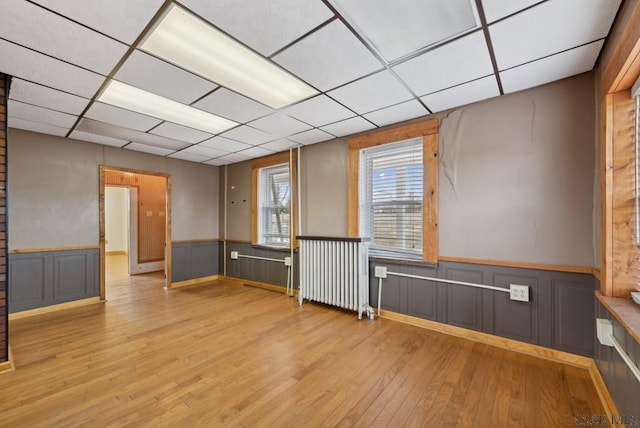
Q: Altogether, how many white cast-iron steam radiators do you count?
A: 1